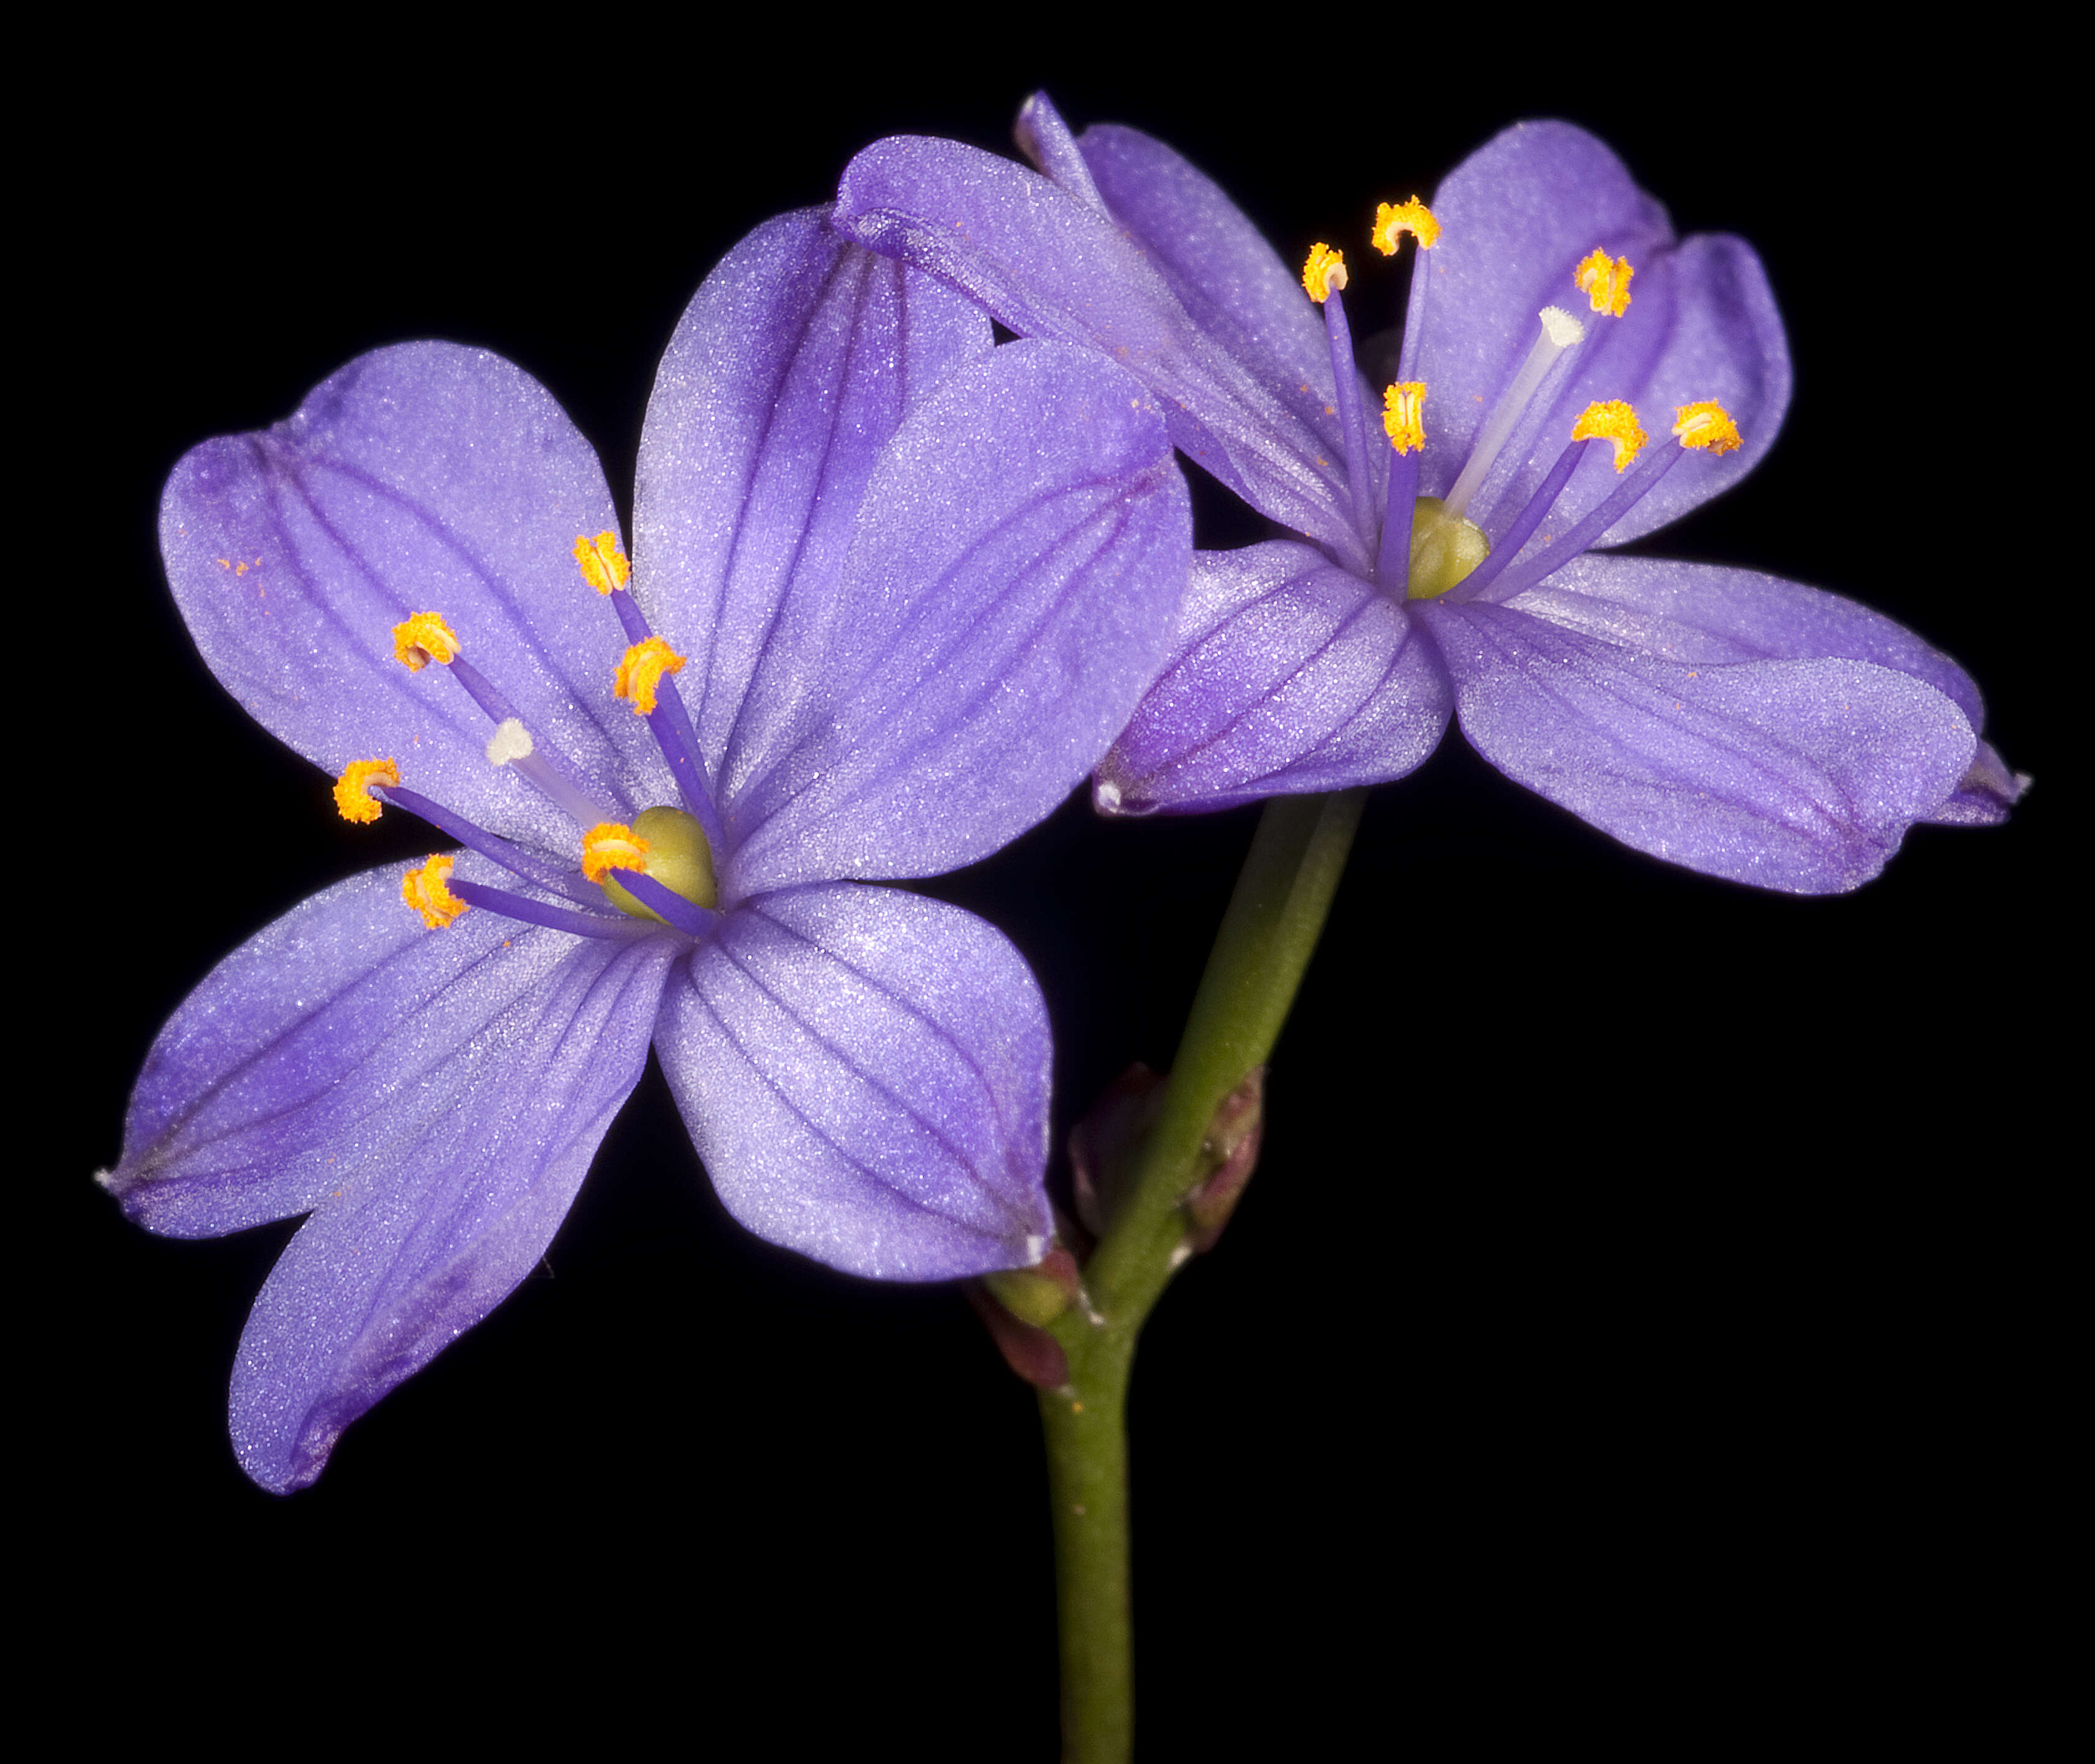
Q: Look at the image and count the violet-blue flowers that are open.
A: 2